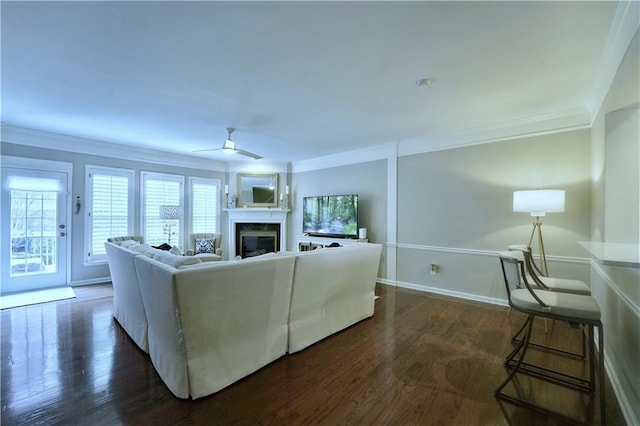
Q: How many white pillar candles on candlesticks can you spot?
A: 3